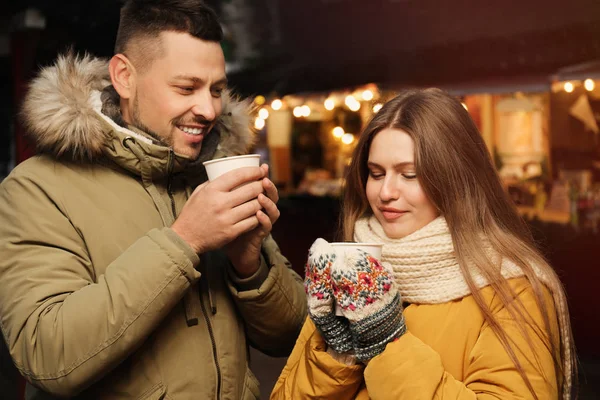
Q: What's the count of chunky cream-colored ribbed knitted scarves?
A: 1